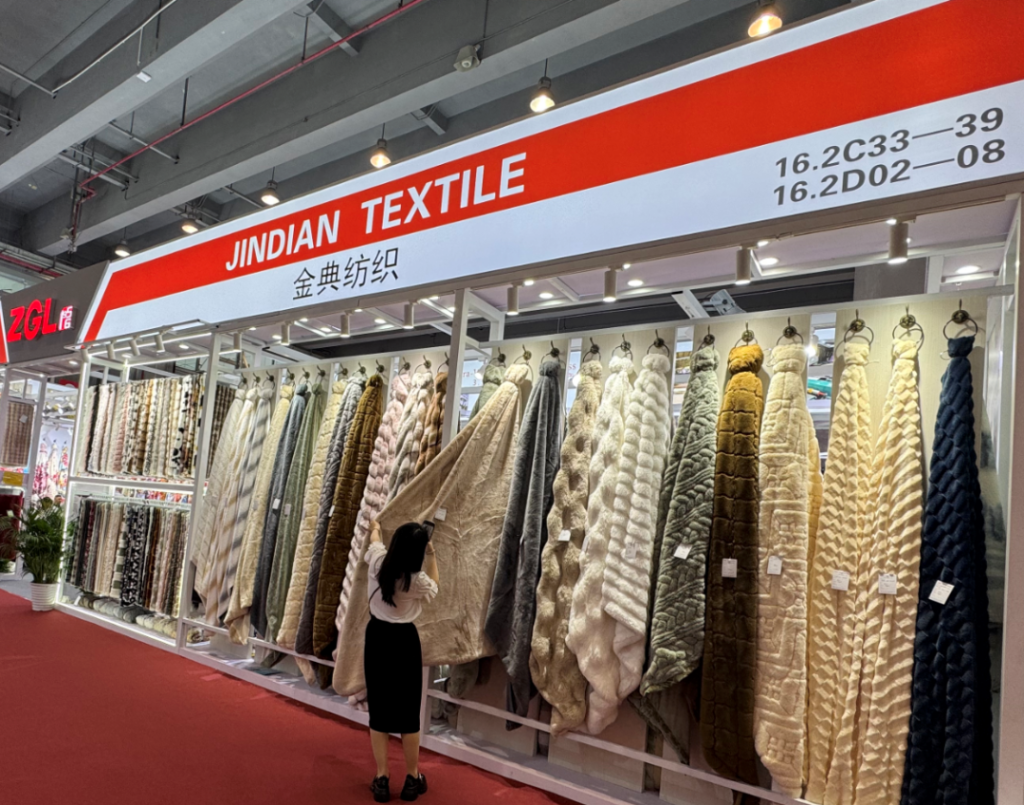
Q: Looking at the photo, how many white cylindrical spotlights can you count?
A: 12